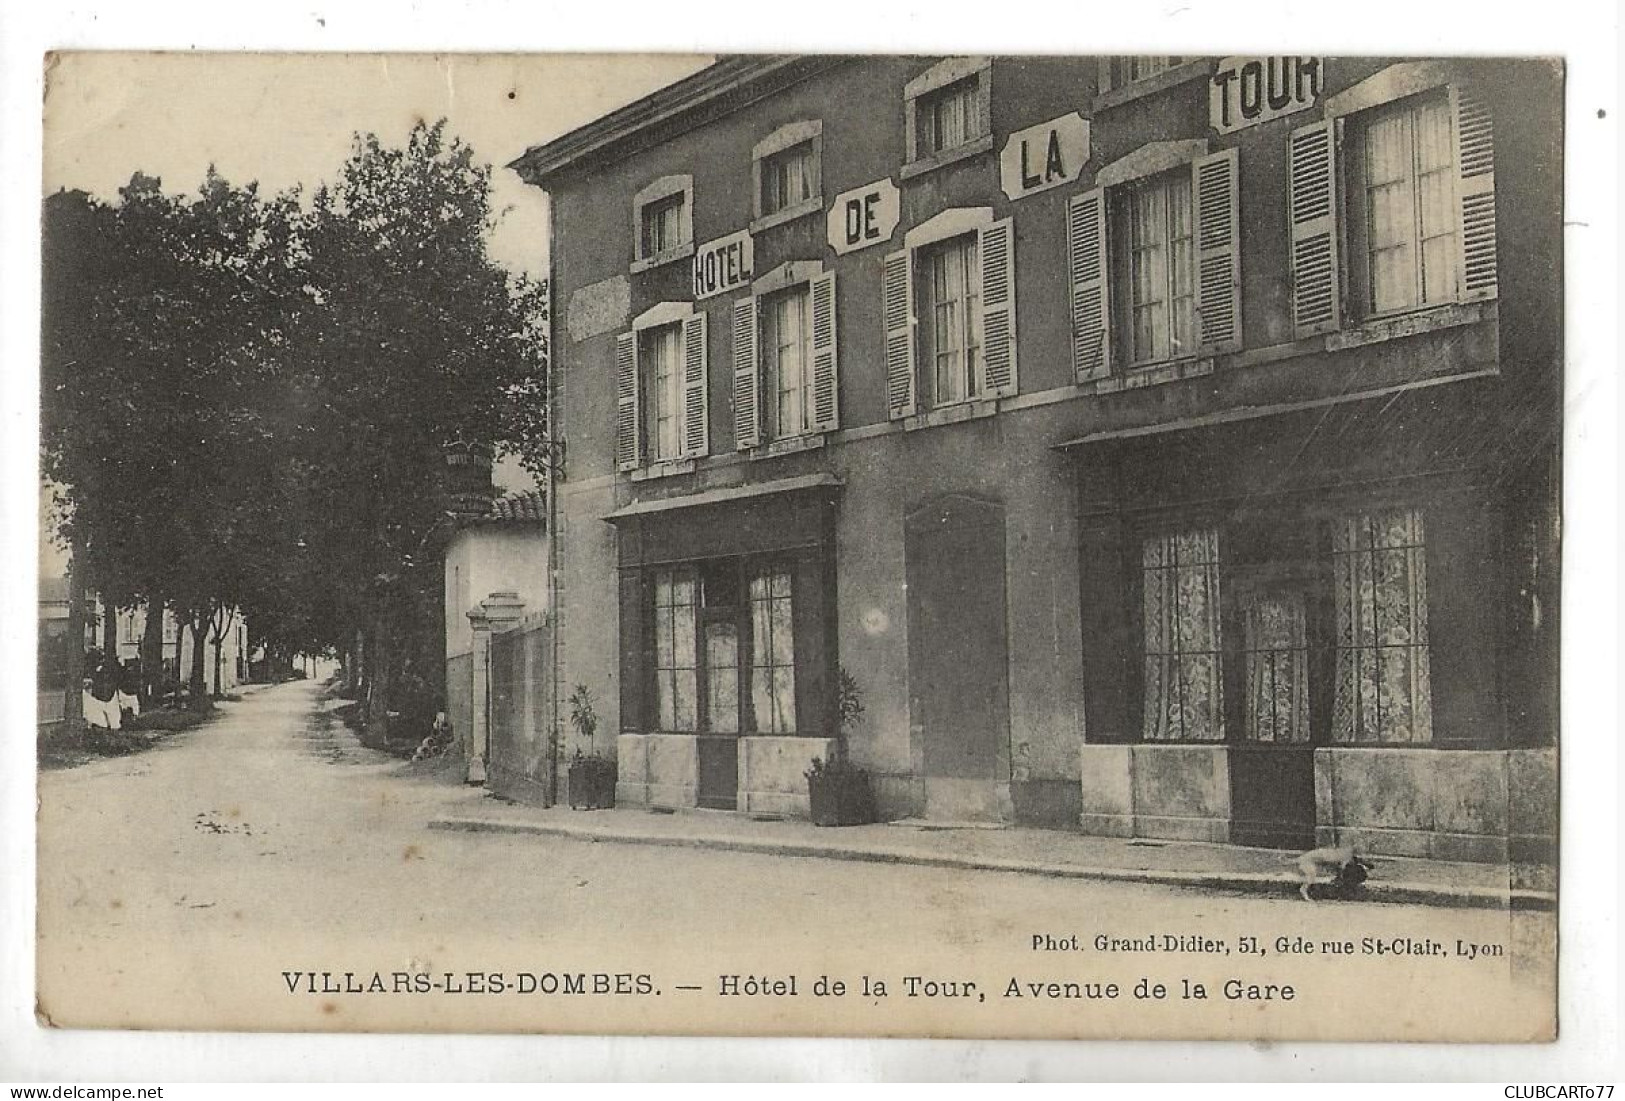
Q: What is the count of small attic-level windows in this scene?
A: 4